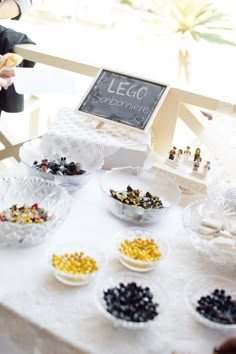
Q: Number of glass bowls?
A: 8